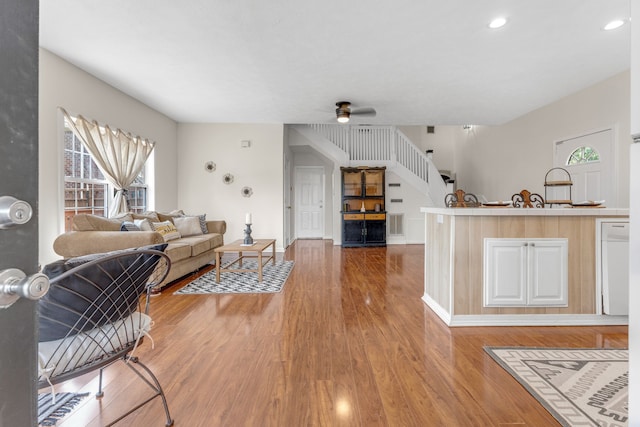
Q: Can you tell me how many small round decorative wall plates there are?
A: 3